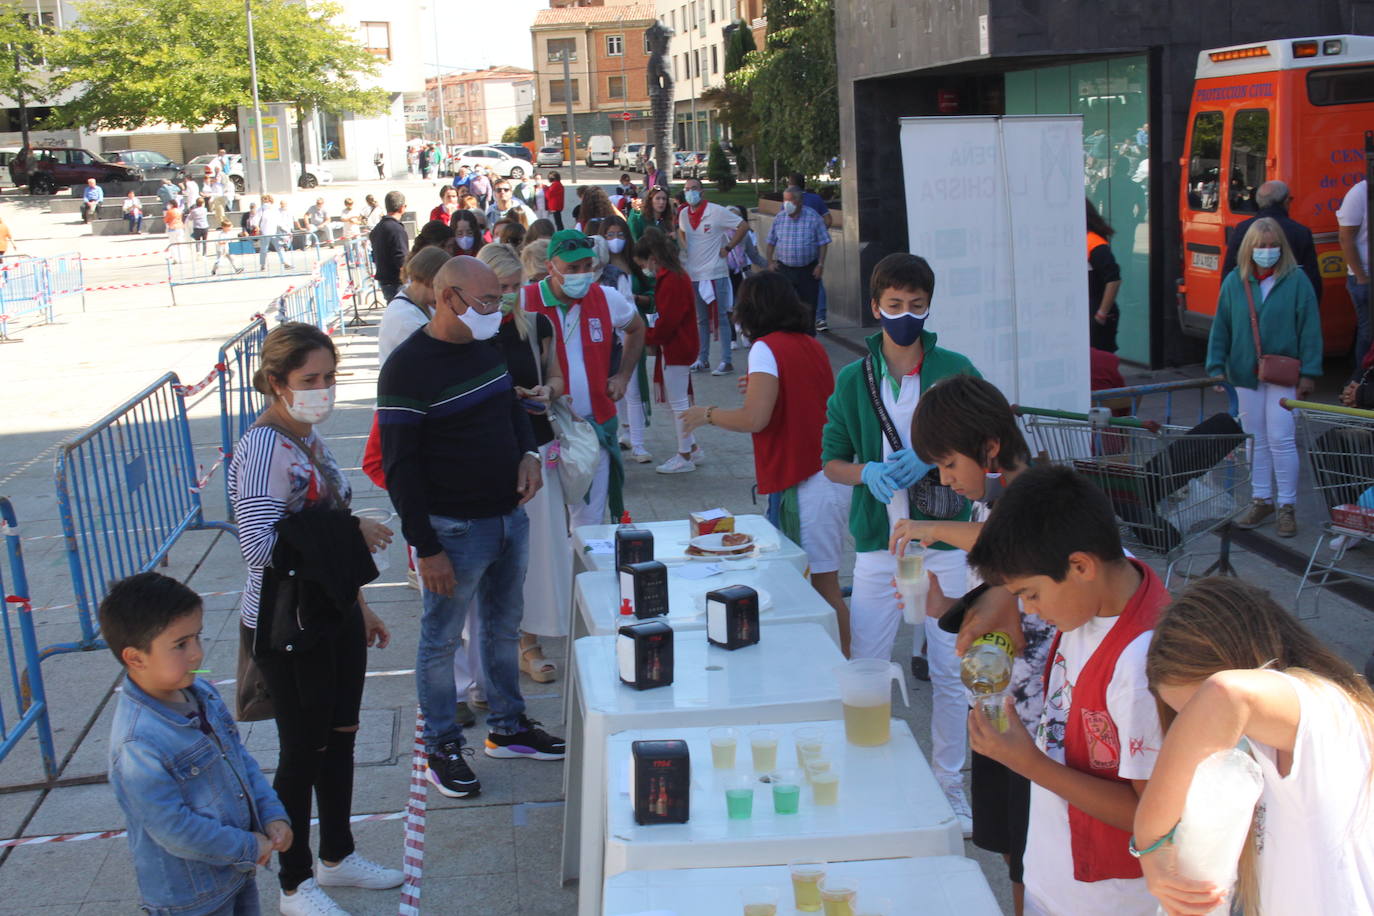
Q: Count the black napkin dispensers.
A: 5